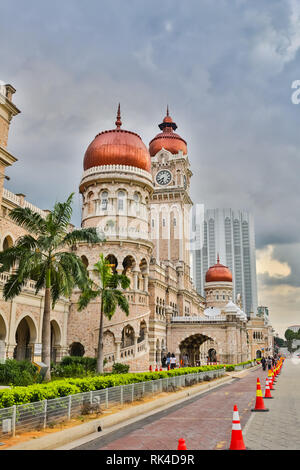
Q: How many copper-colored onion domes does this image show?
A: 3